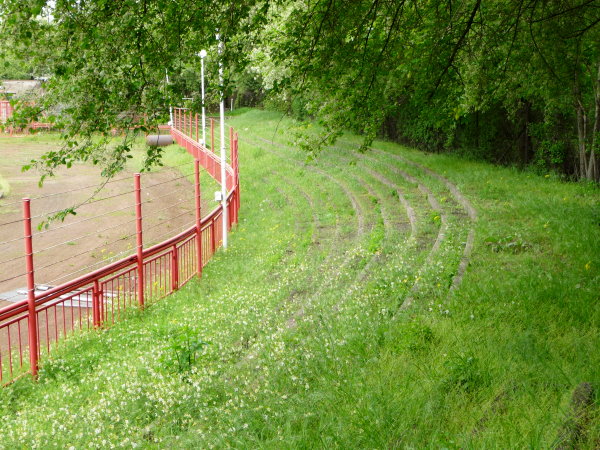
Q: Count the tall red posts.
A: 12